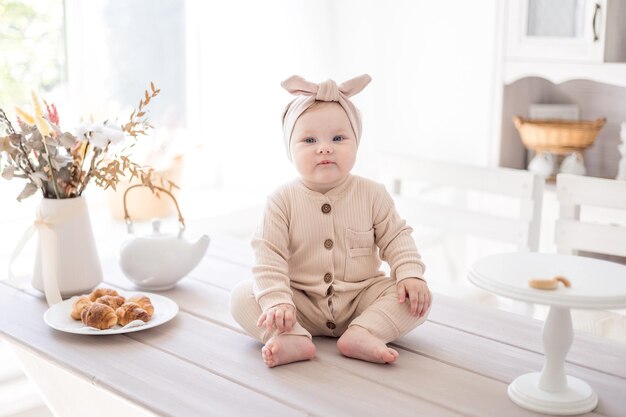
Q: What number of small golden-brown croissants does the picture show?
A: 6